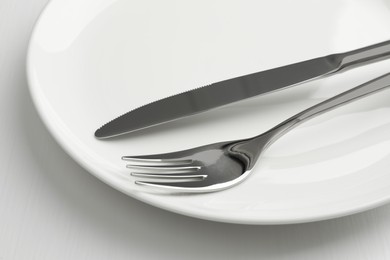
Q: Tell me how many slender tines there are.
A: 4